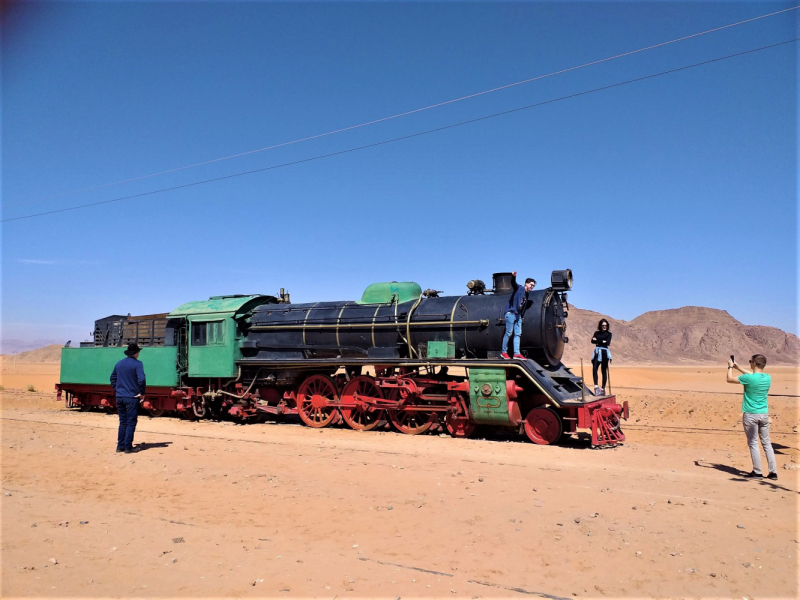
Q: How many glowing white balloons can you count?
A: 0